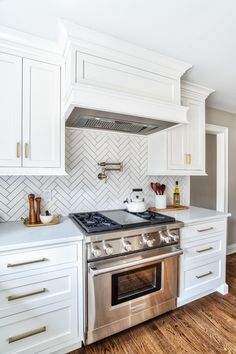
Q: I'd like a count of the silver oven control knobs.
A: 6